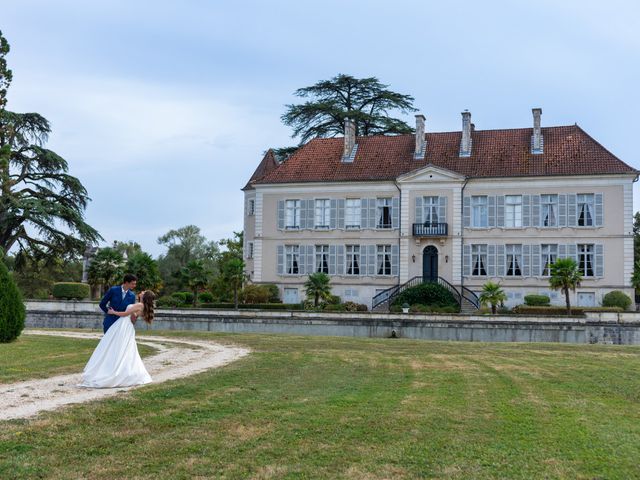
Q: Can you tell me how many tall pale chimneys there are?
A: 4